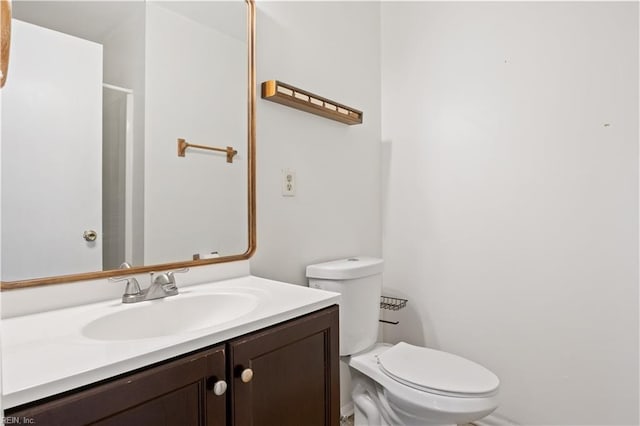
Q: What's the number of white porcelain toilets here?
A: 1